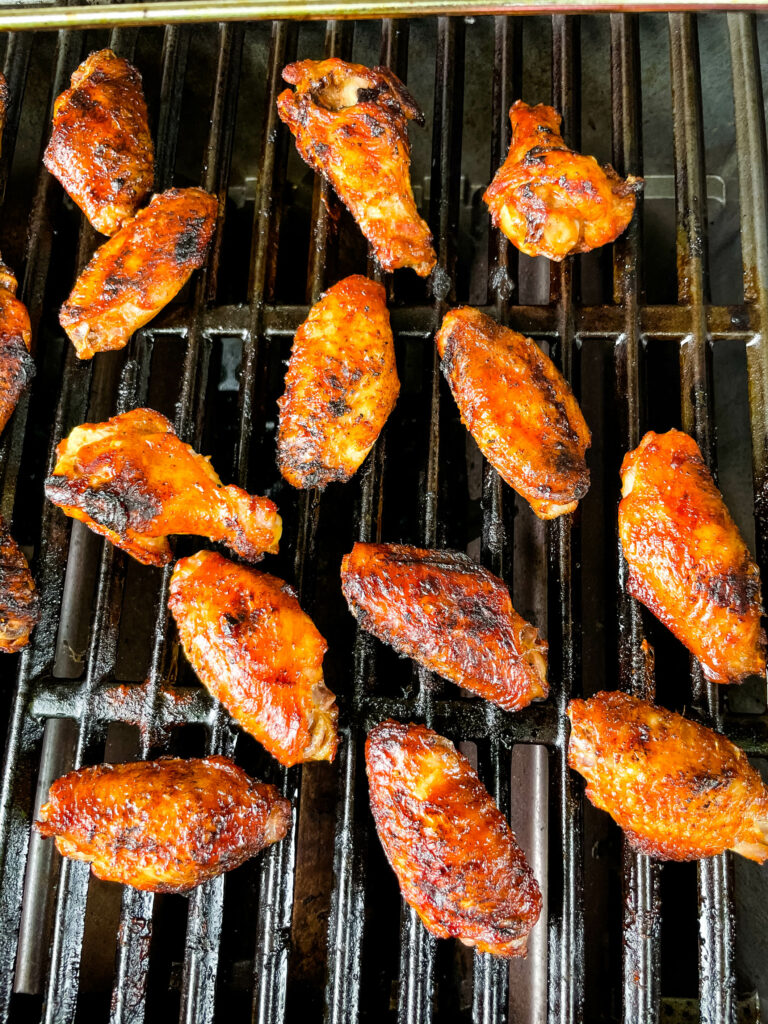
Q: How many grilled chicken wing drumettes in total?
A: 3